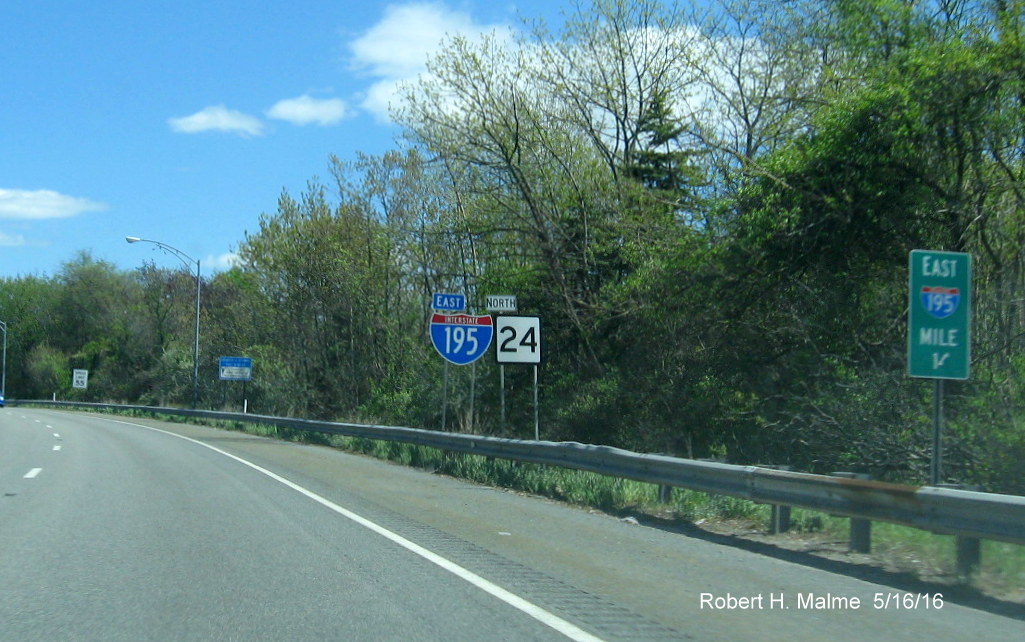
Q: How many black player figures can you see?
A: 0